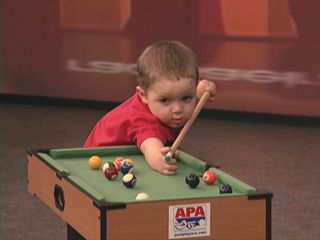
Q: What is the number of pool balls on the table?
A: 11